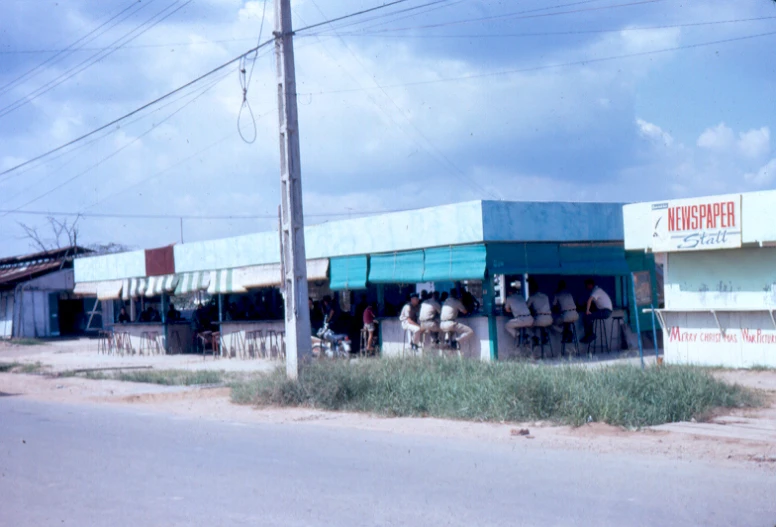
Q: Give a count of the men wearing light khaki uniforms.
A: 6